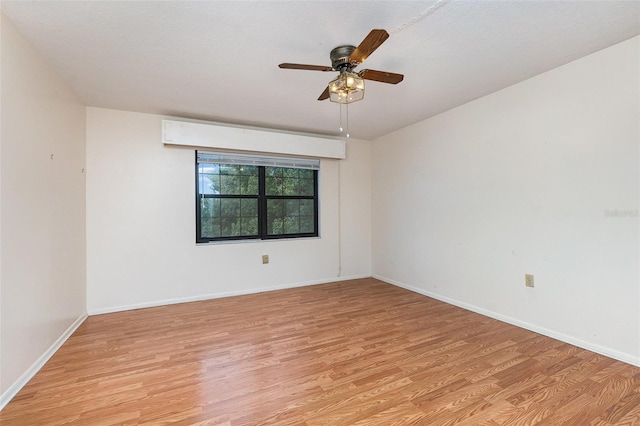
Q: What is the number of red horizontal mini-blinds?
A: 0